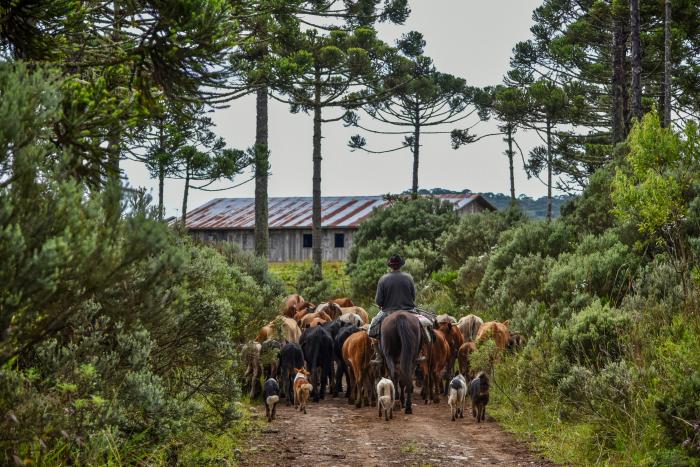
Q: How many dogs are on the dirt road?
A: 5